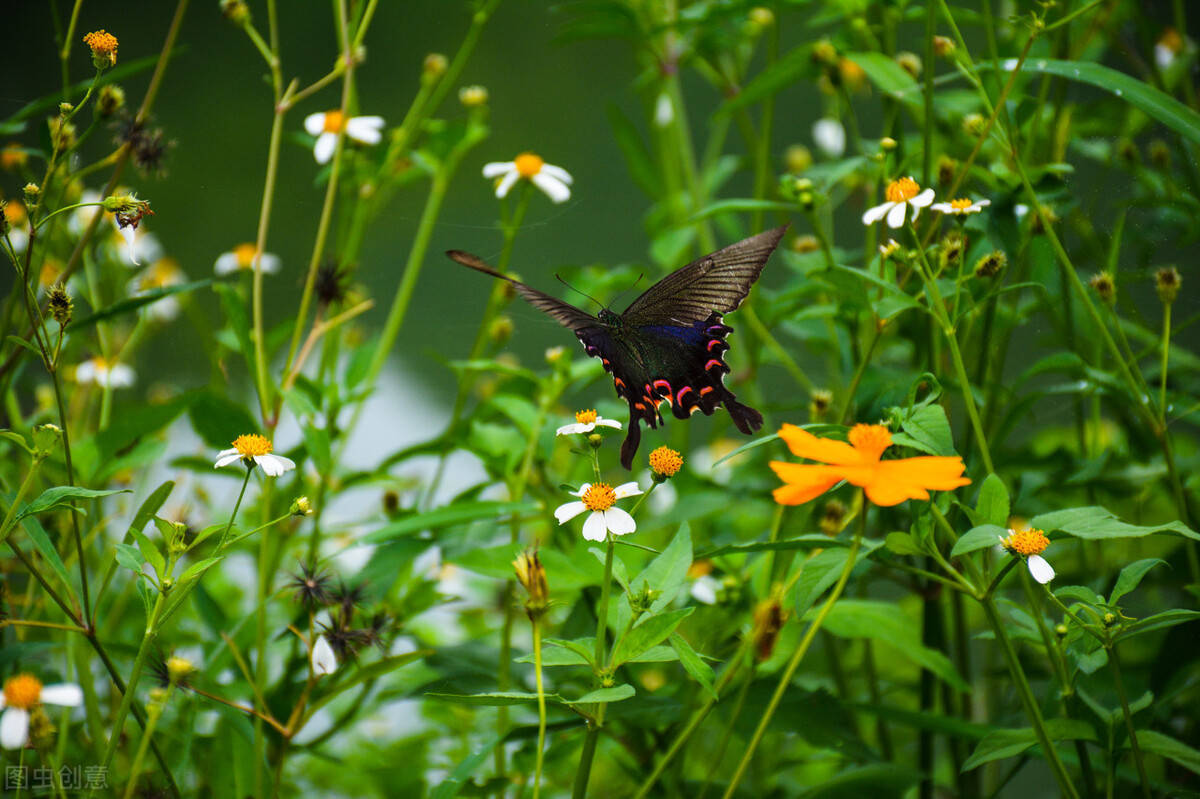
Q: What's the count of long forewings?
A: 2